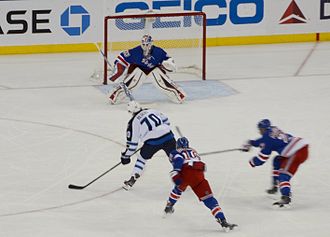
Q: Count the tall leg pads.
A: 2